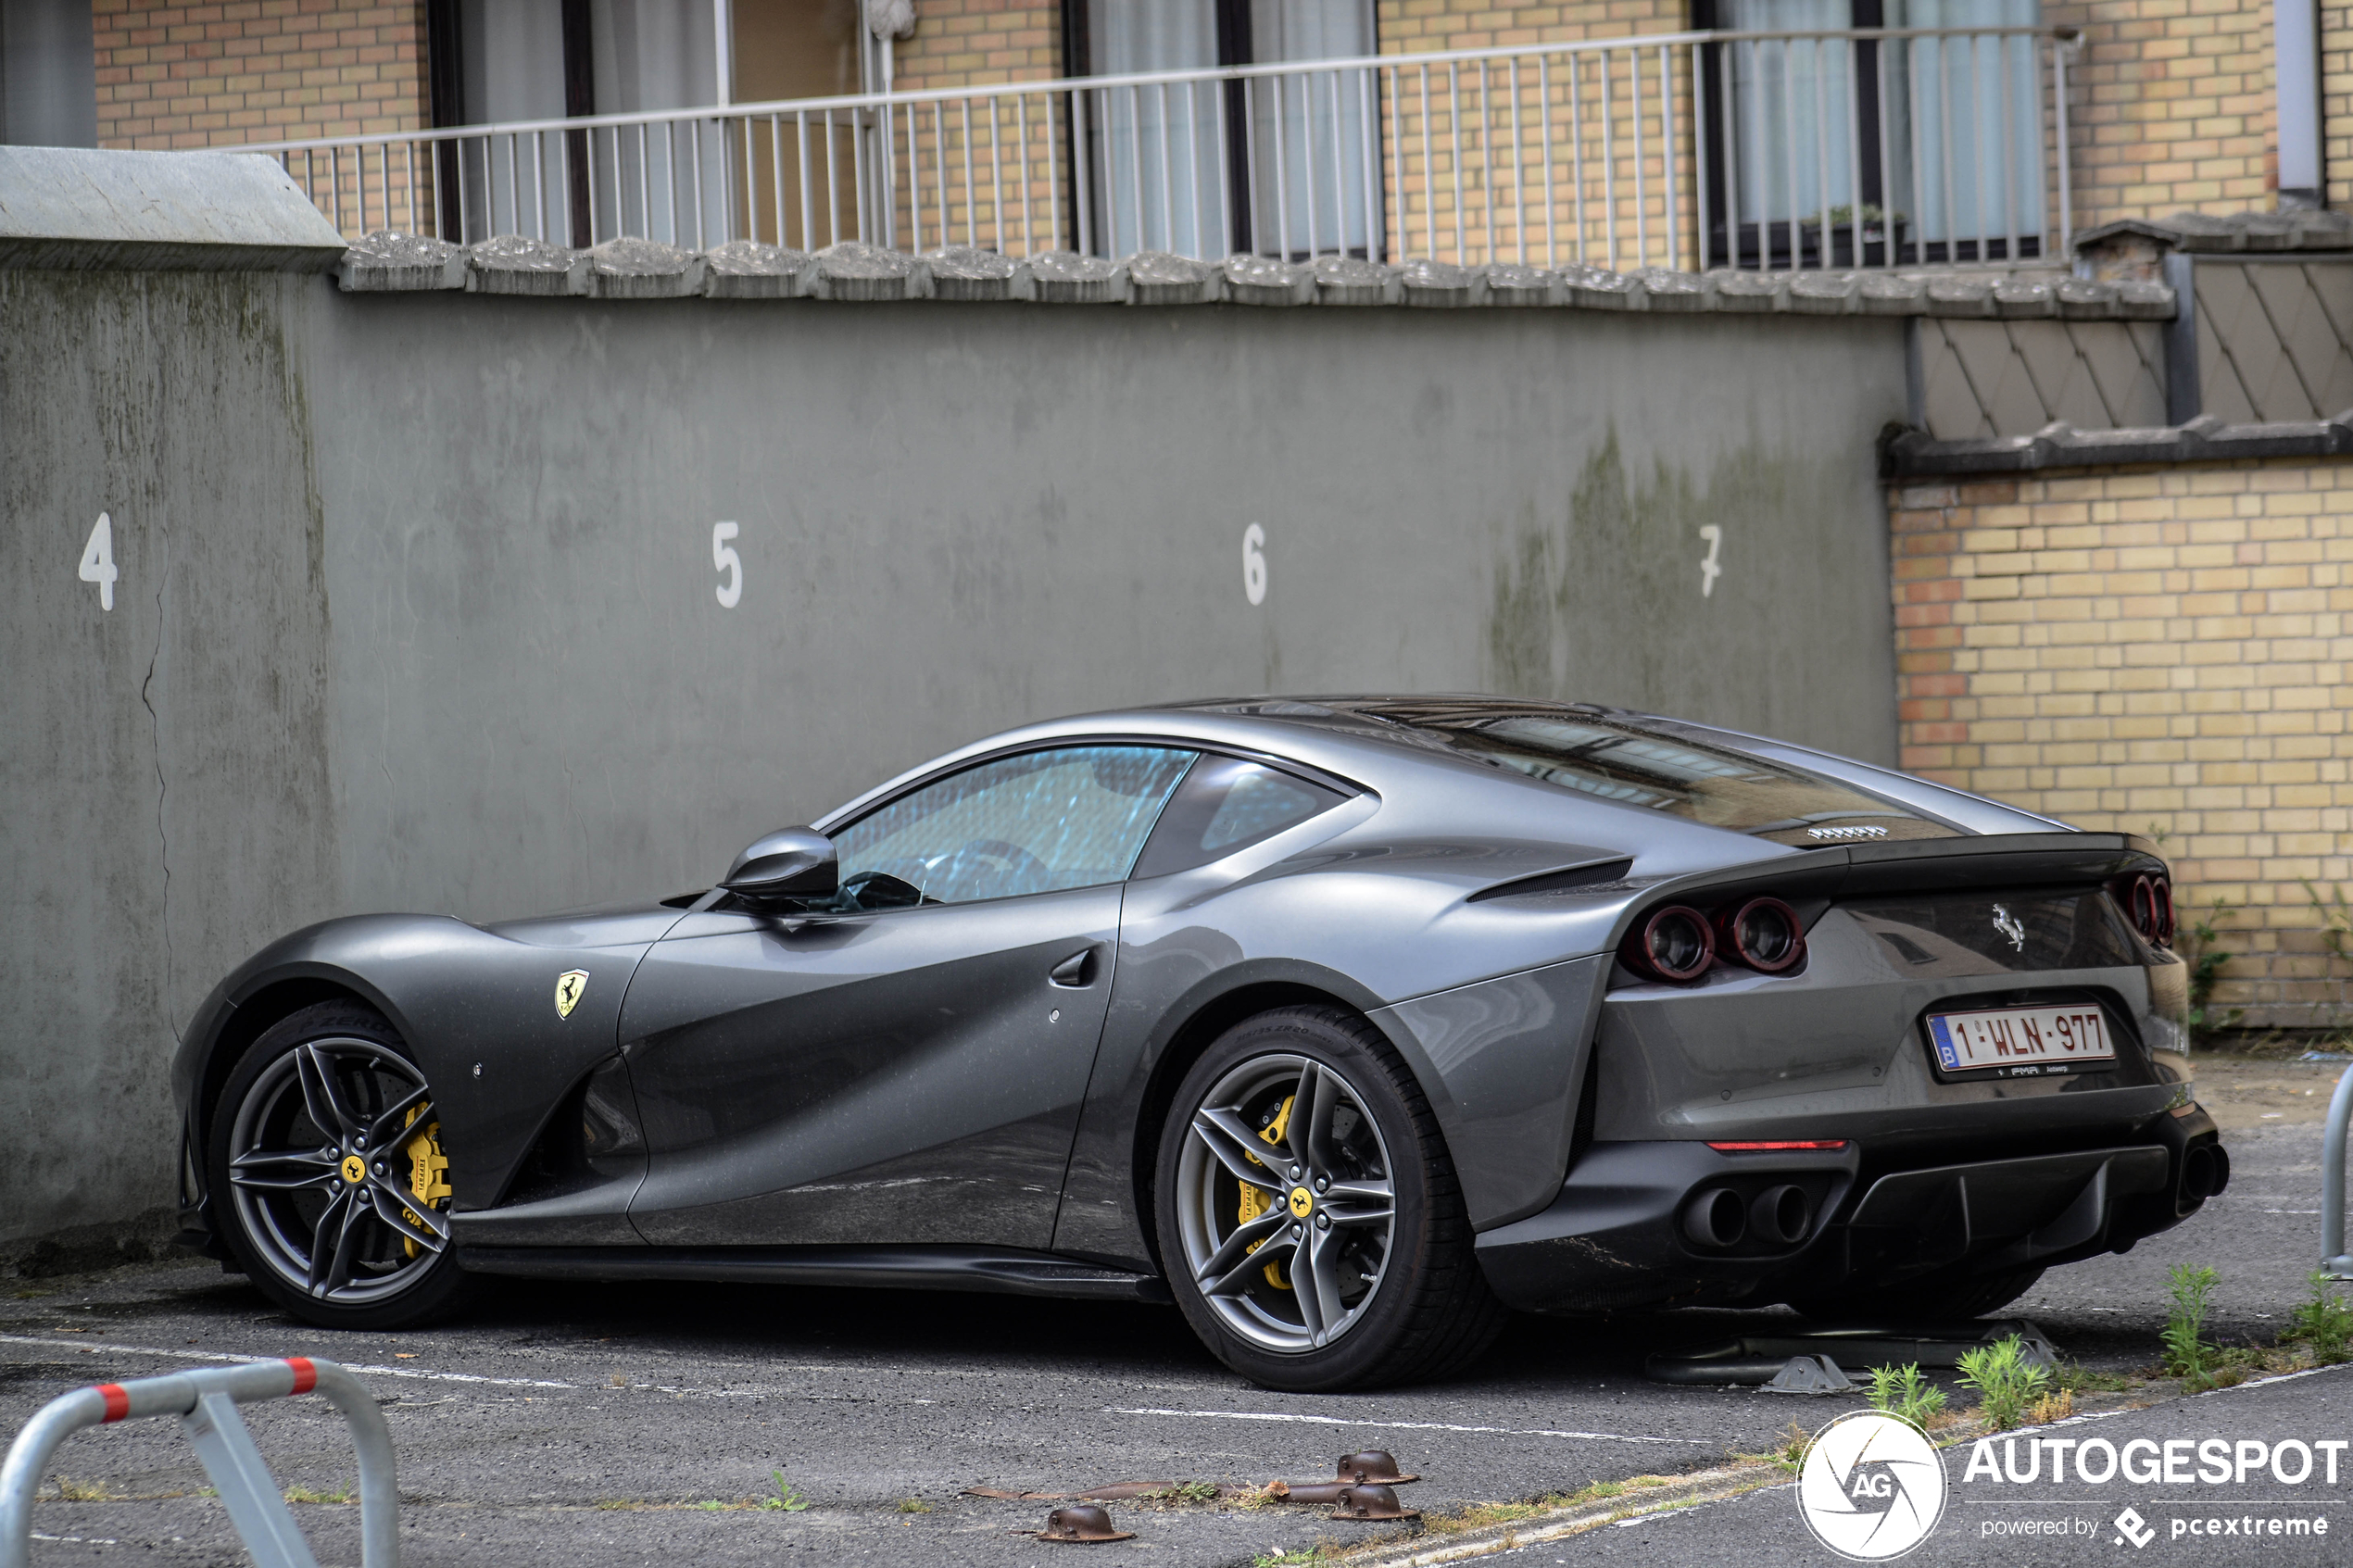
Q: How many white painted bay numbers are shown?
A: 4